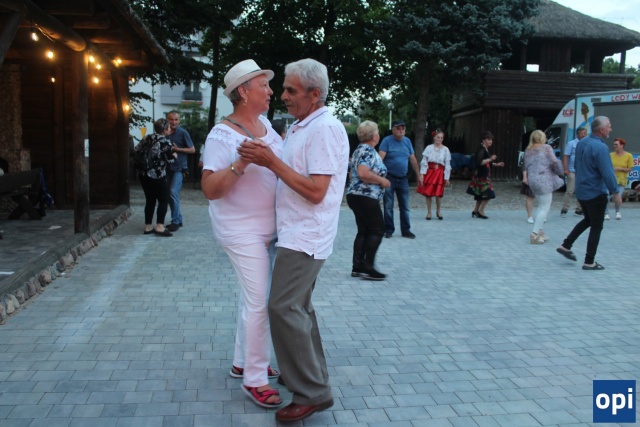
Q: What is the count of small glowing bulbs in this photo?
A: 9